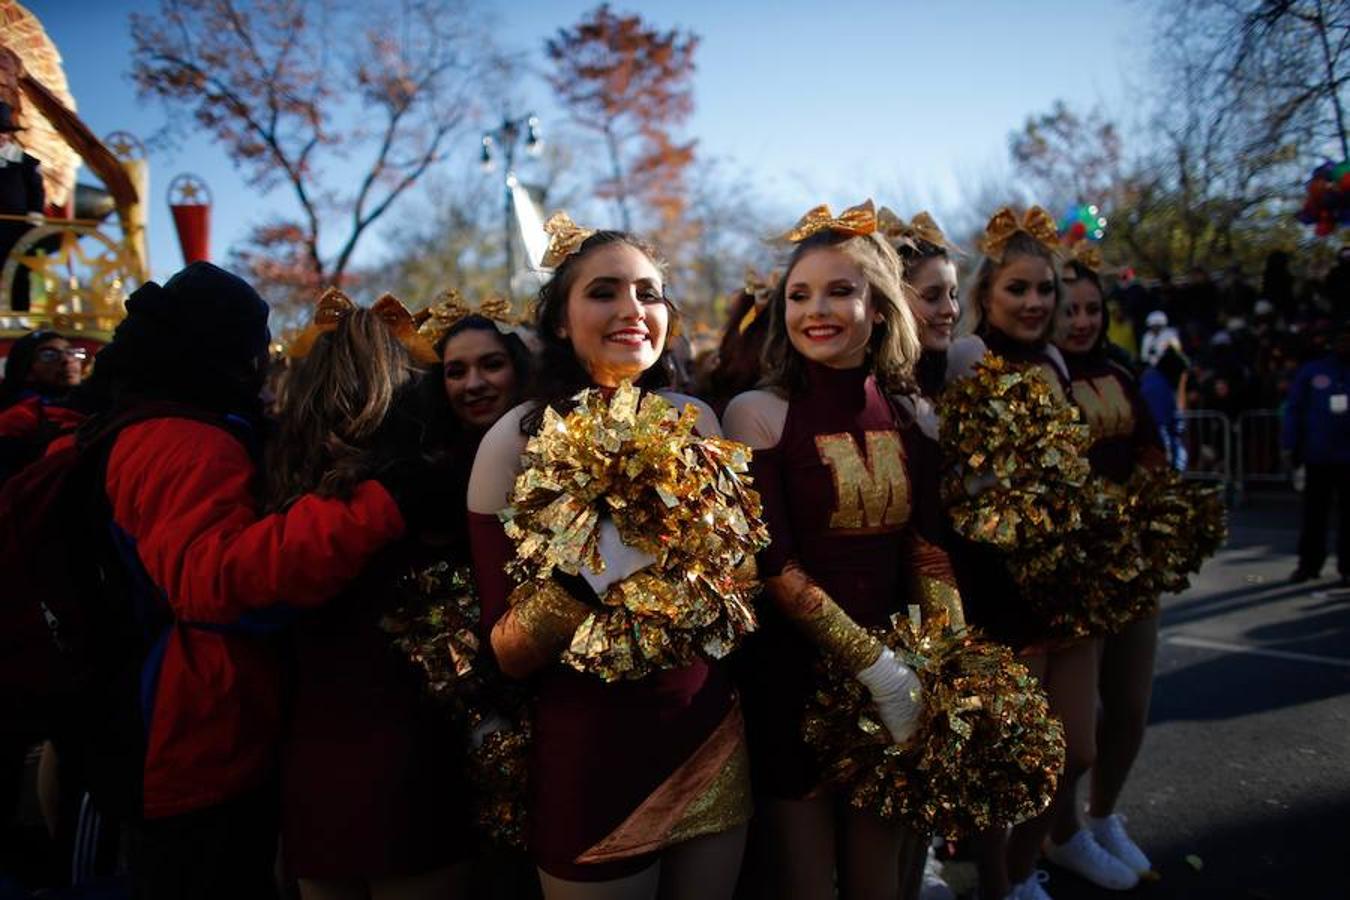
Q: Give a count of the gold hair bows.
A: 8